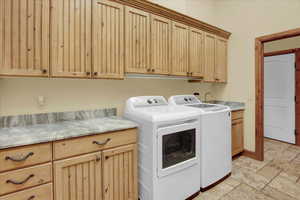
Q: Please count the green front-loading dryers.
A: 0